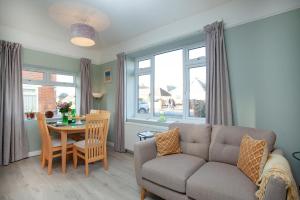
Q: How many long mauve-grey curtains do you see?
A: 4